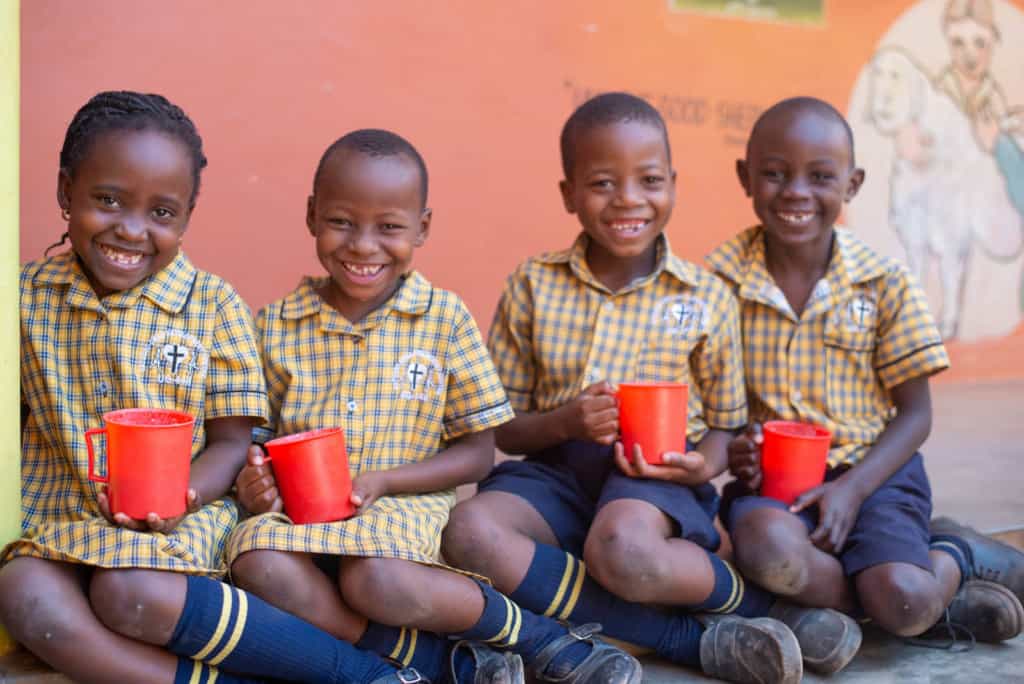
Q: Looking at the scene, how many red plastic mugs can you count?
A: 4